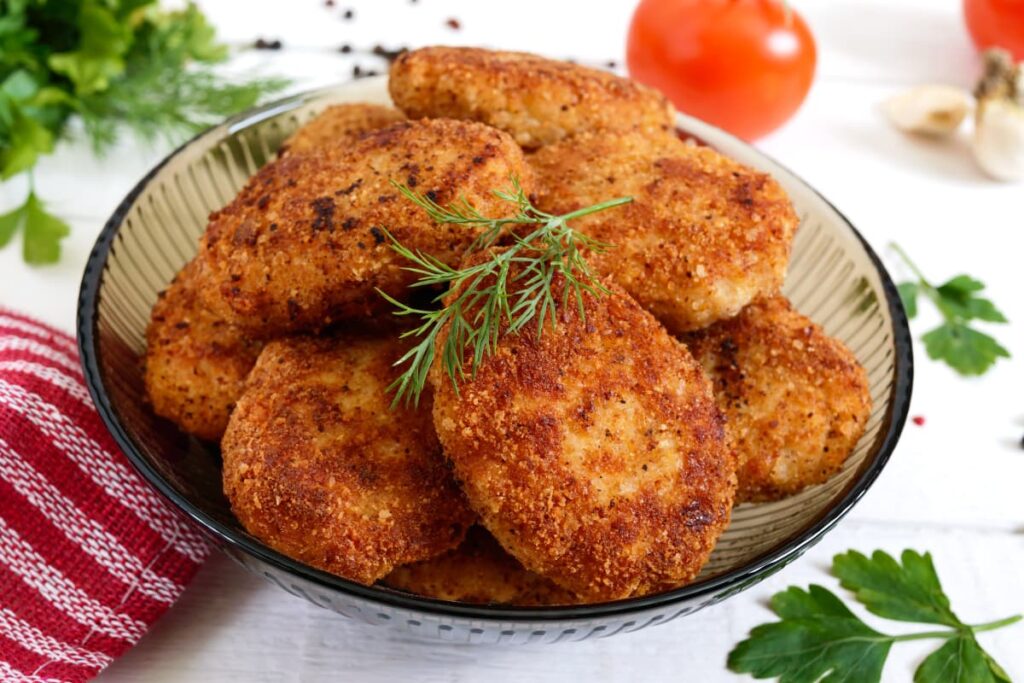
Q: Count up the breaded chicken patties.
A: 9